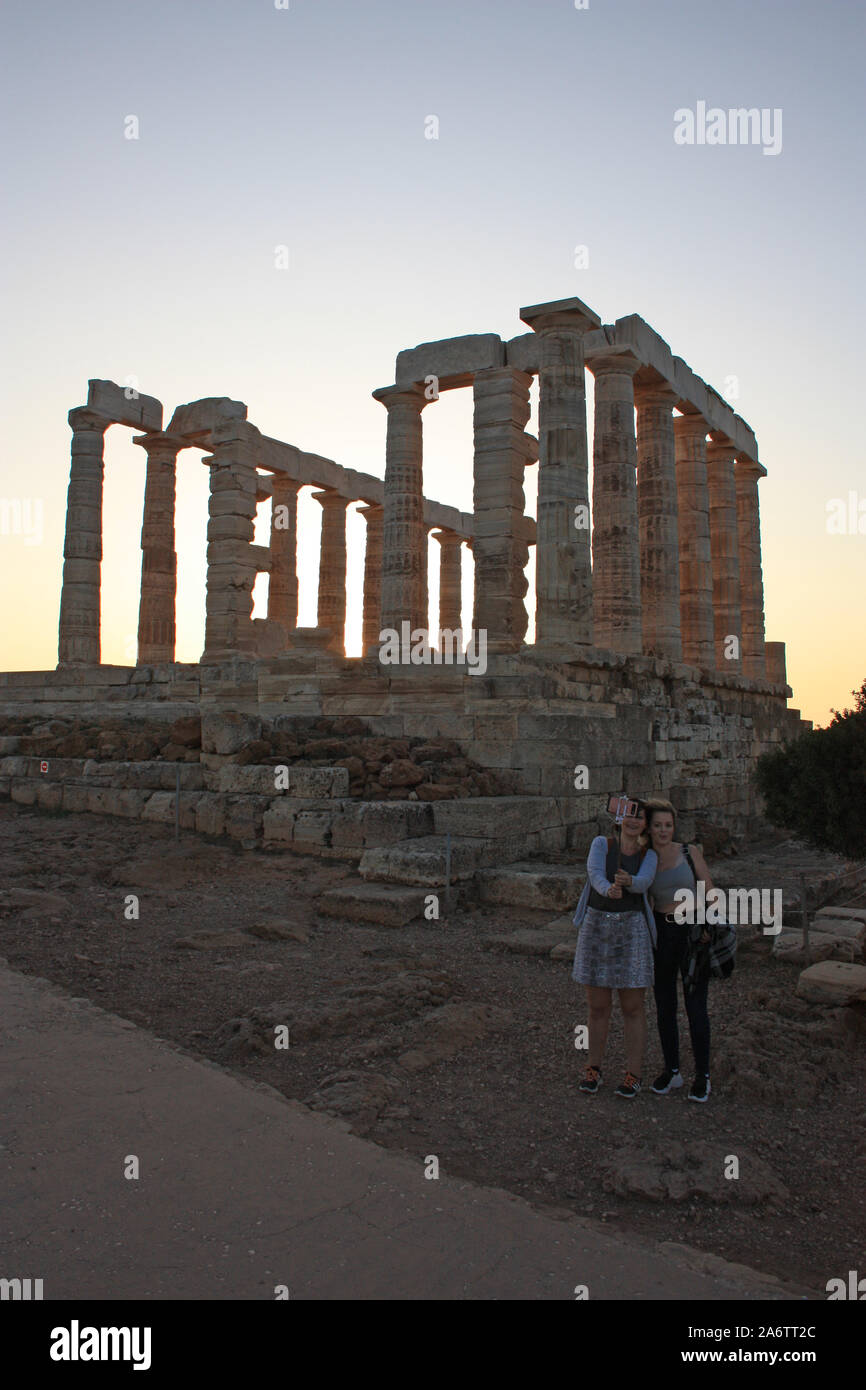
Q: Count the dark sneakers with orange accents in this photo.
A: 2